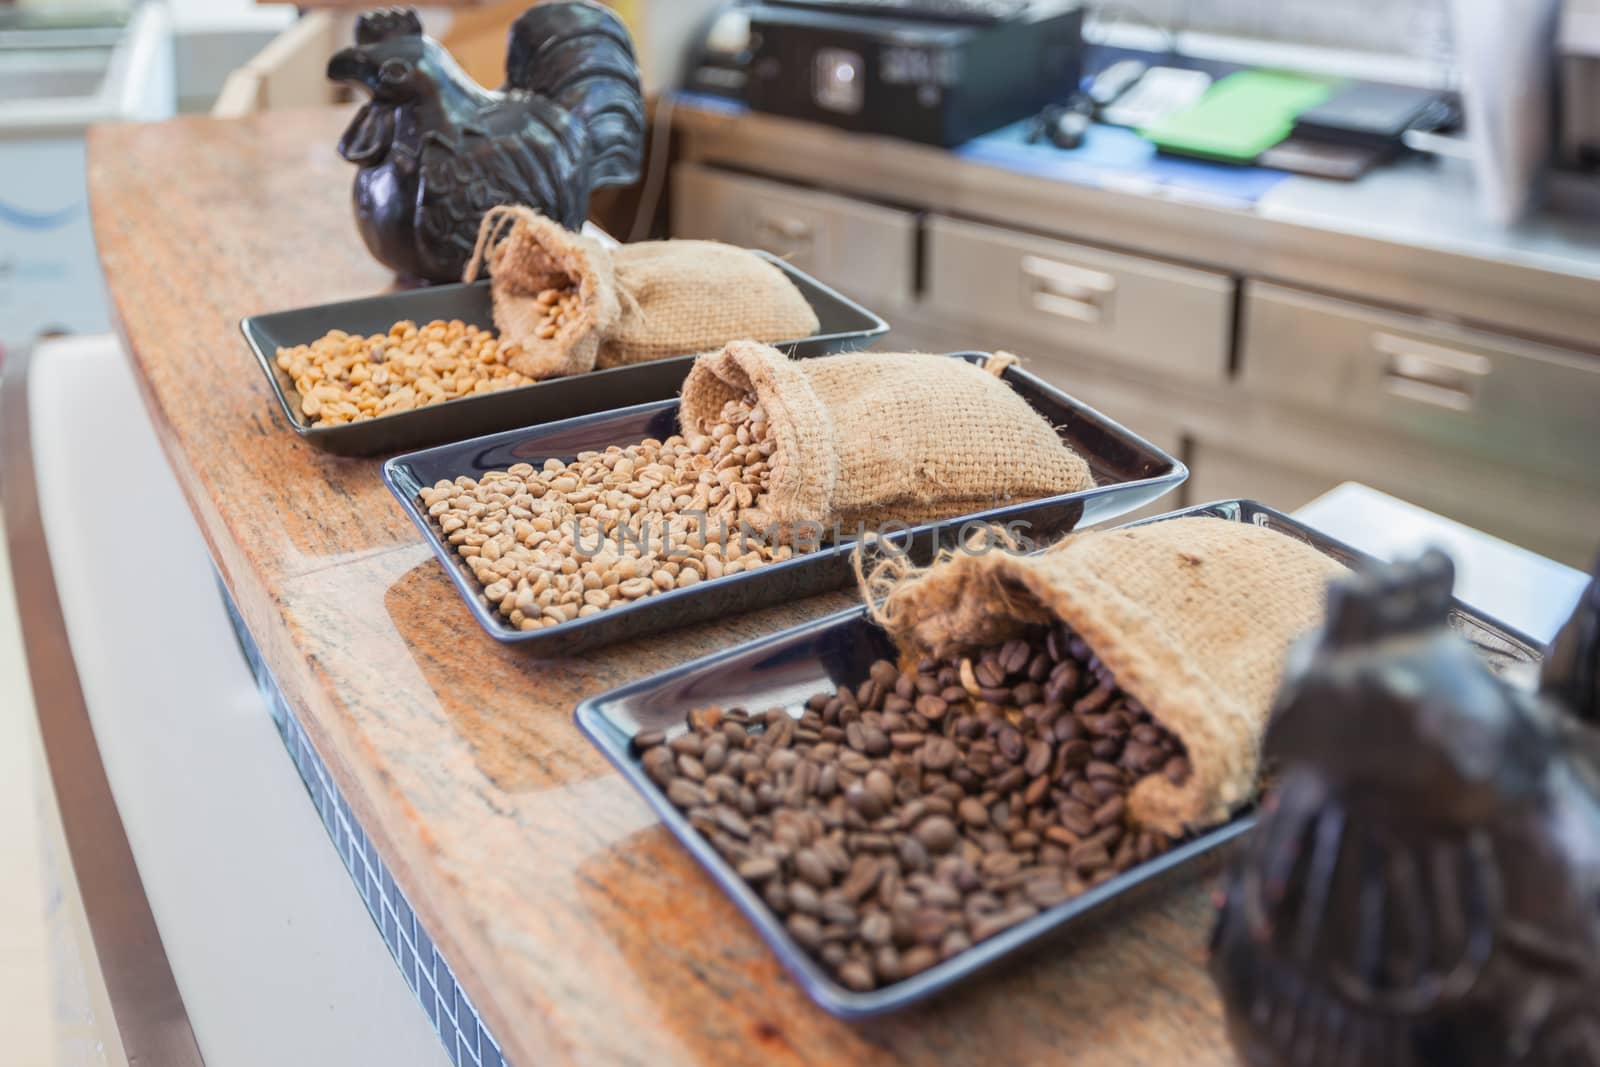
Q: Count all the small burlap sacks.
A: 3